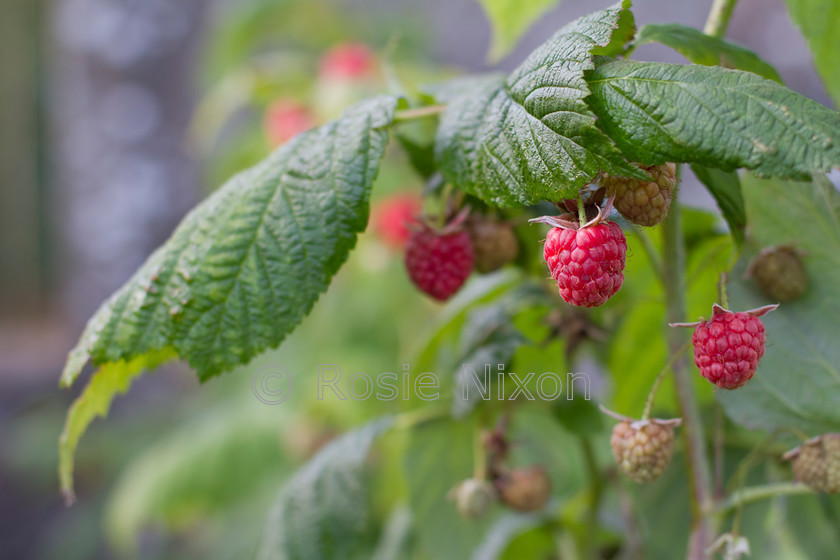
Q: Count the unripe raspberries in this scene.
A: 7